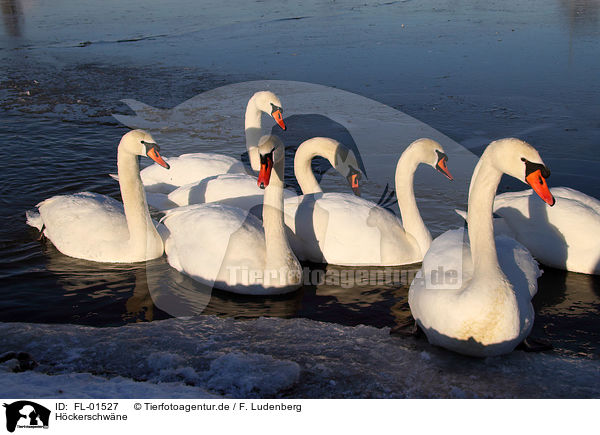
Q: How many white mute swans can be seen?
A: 7